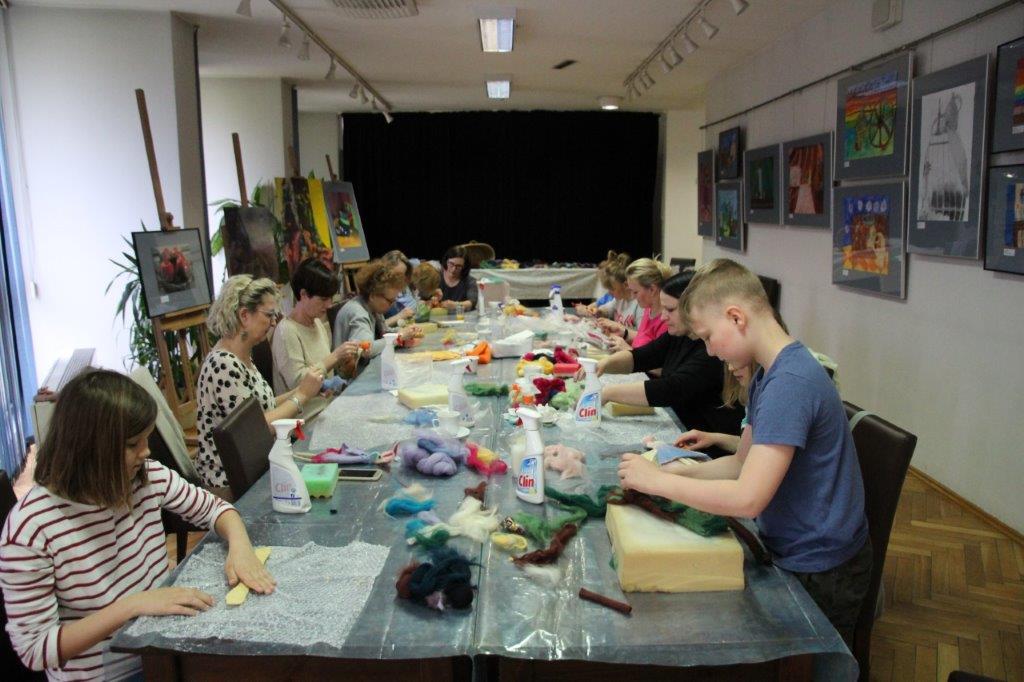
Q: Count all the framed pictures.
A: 12